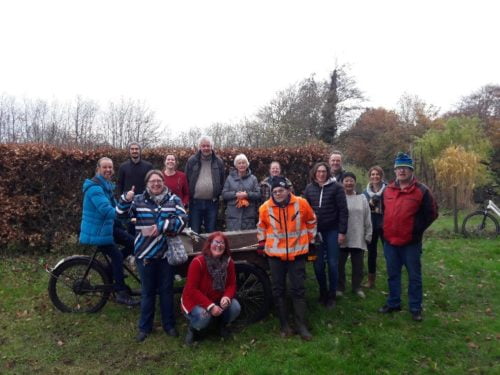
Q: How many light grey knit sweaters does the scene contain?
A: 1